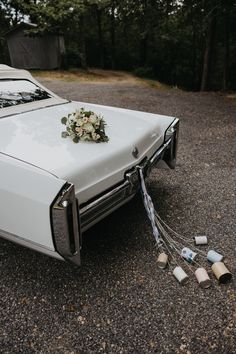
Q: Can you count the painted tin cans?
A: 7